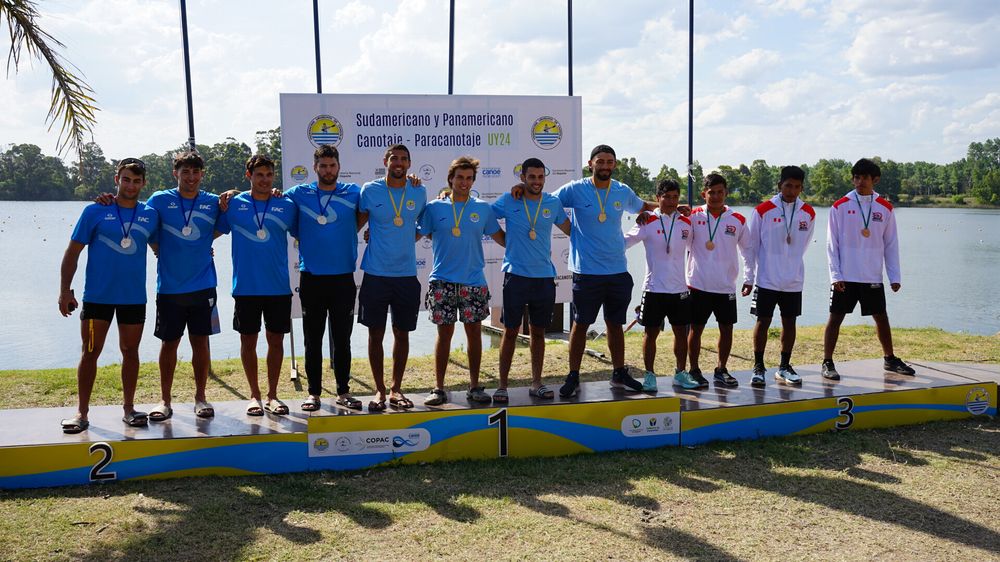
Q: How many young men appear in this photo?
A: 12